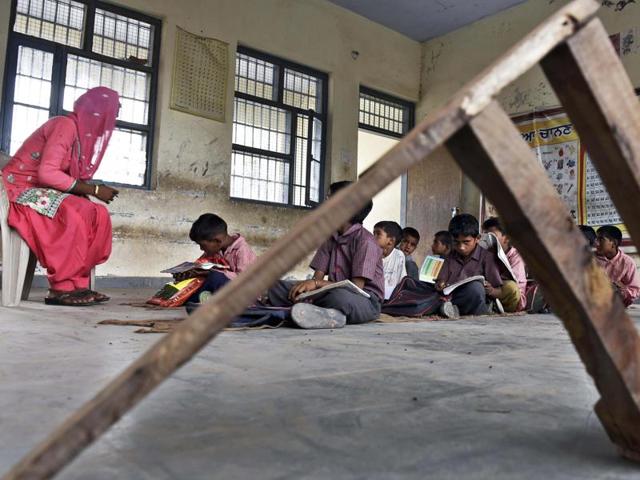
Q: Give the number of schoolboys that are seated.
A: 9